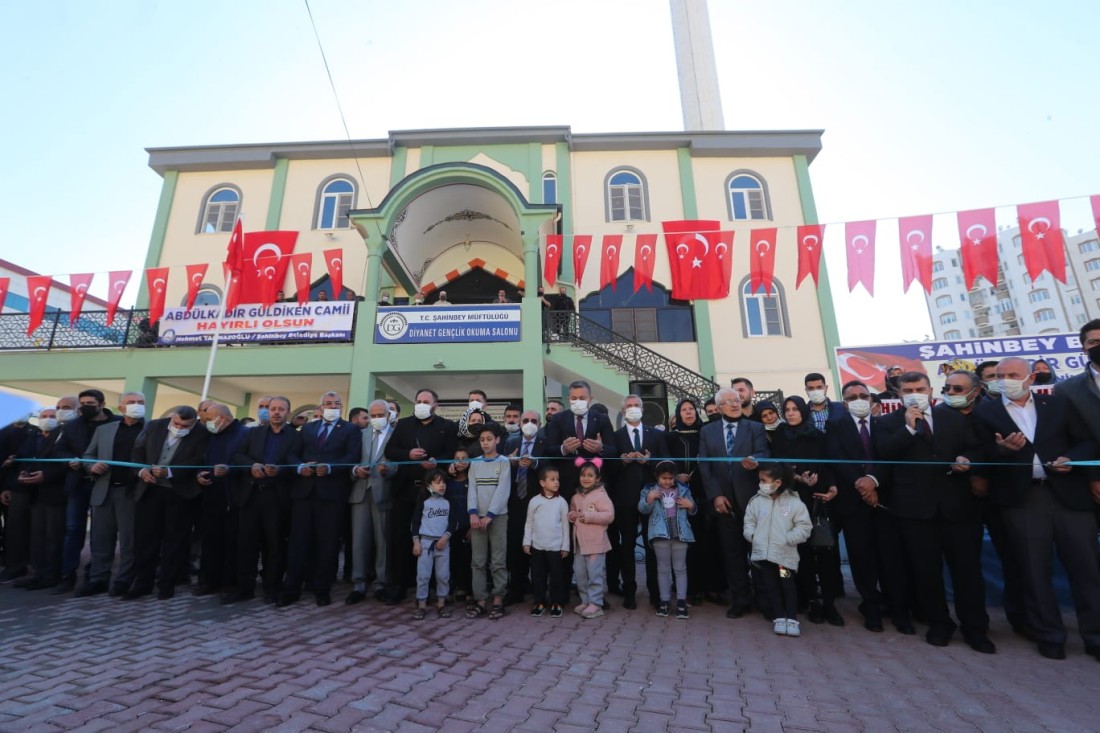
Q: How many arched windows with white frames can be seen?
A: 7